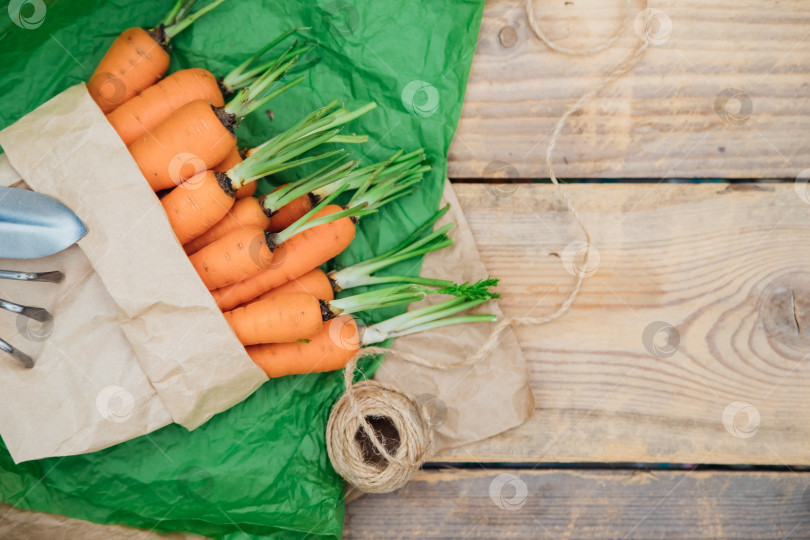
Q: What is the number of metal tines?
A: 3